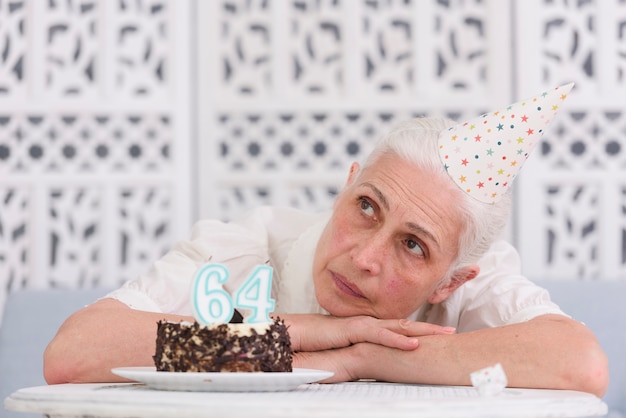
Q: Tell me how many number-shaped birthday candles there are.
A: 2